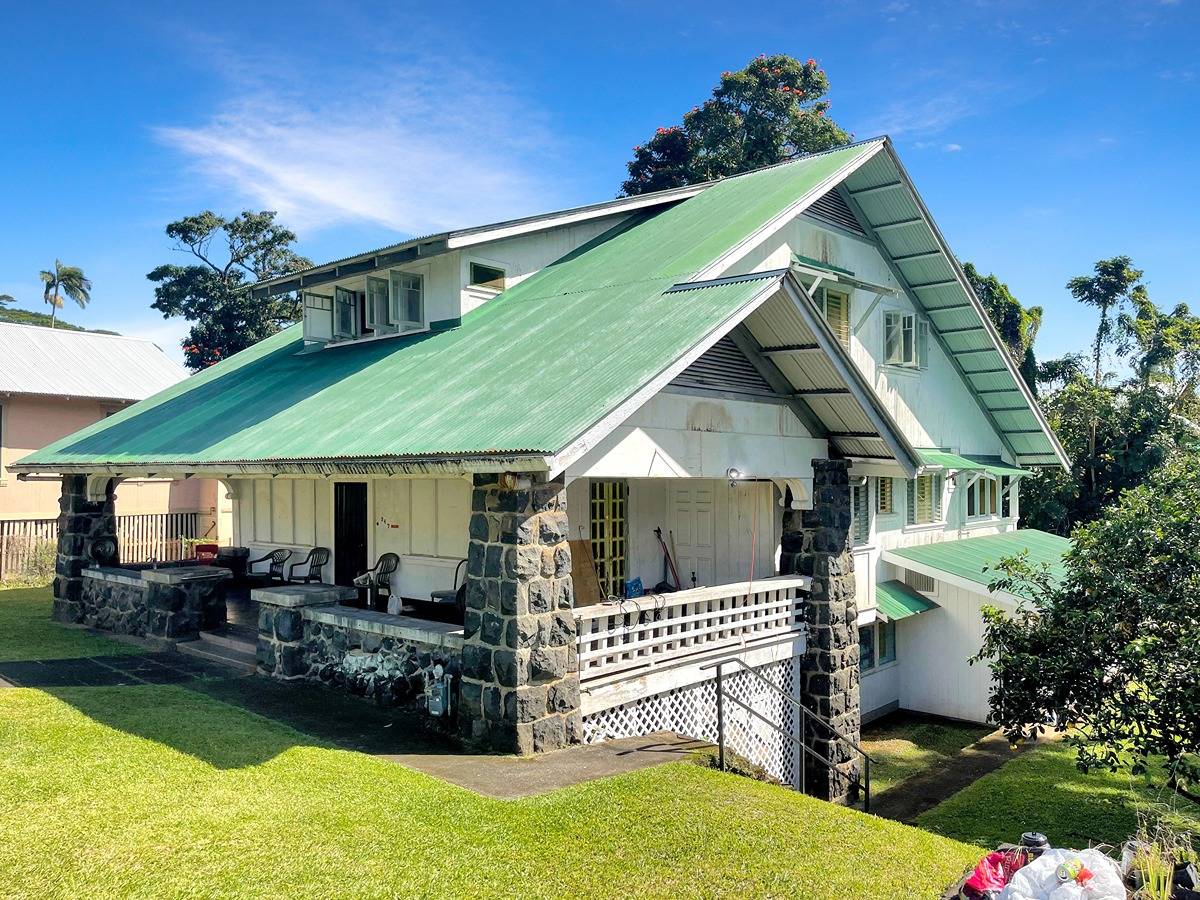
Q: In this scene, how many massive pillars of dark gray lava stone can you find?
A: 3